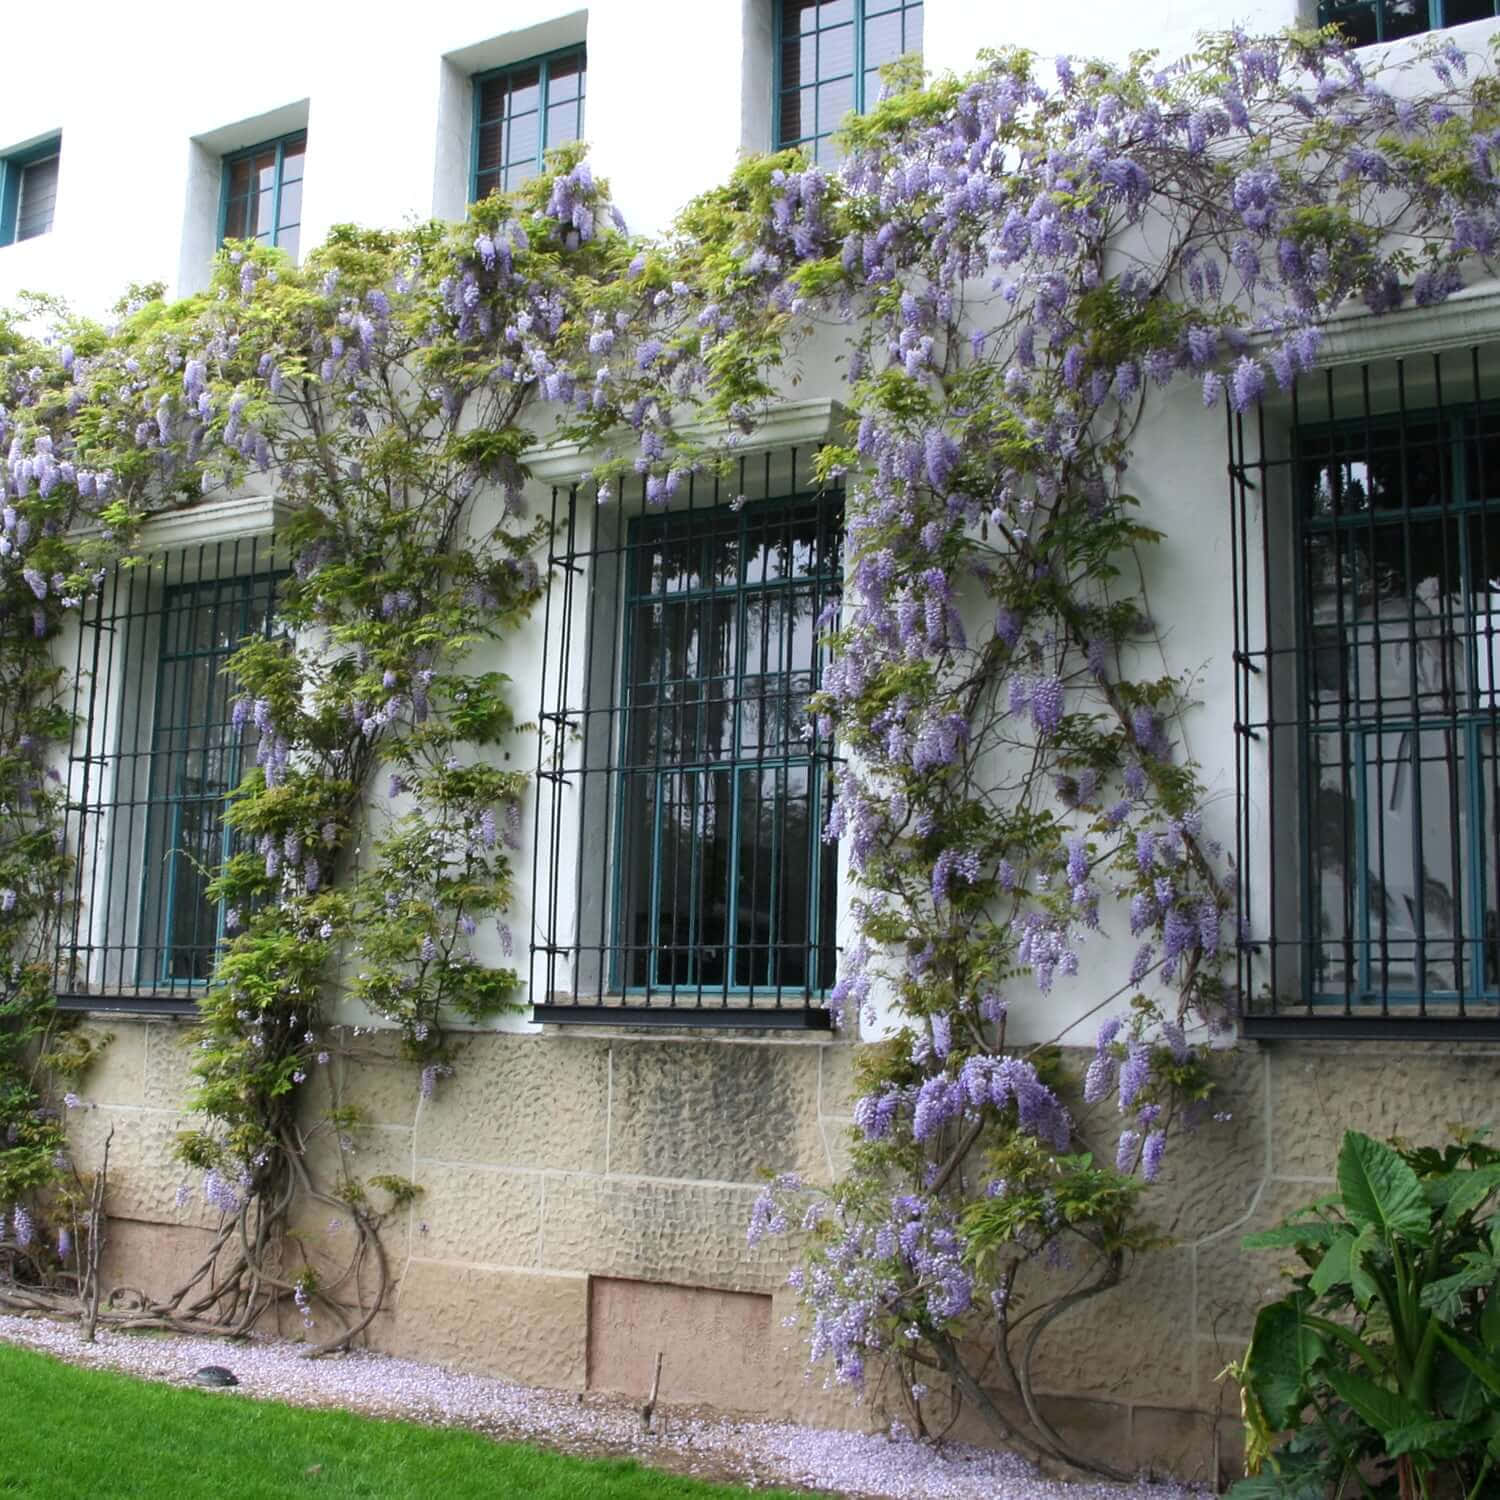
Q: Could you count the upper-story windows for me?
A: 5